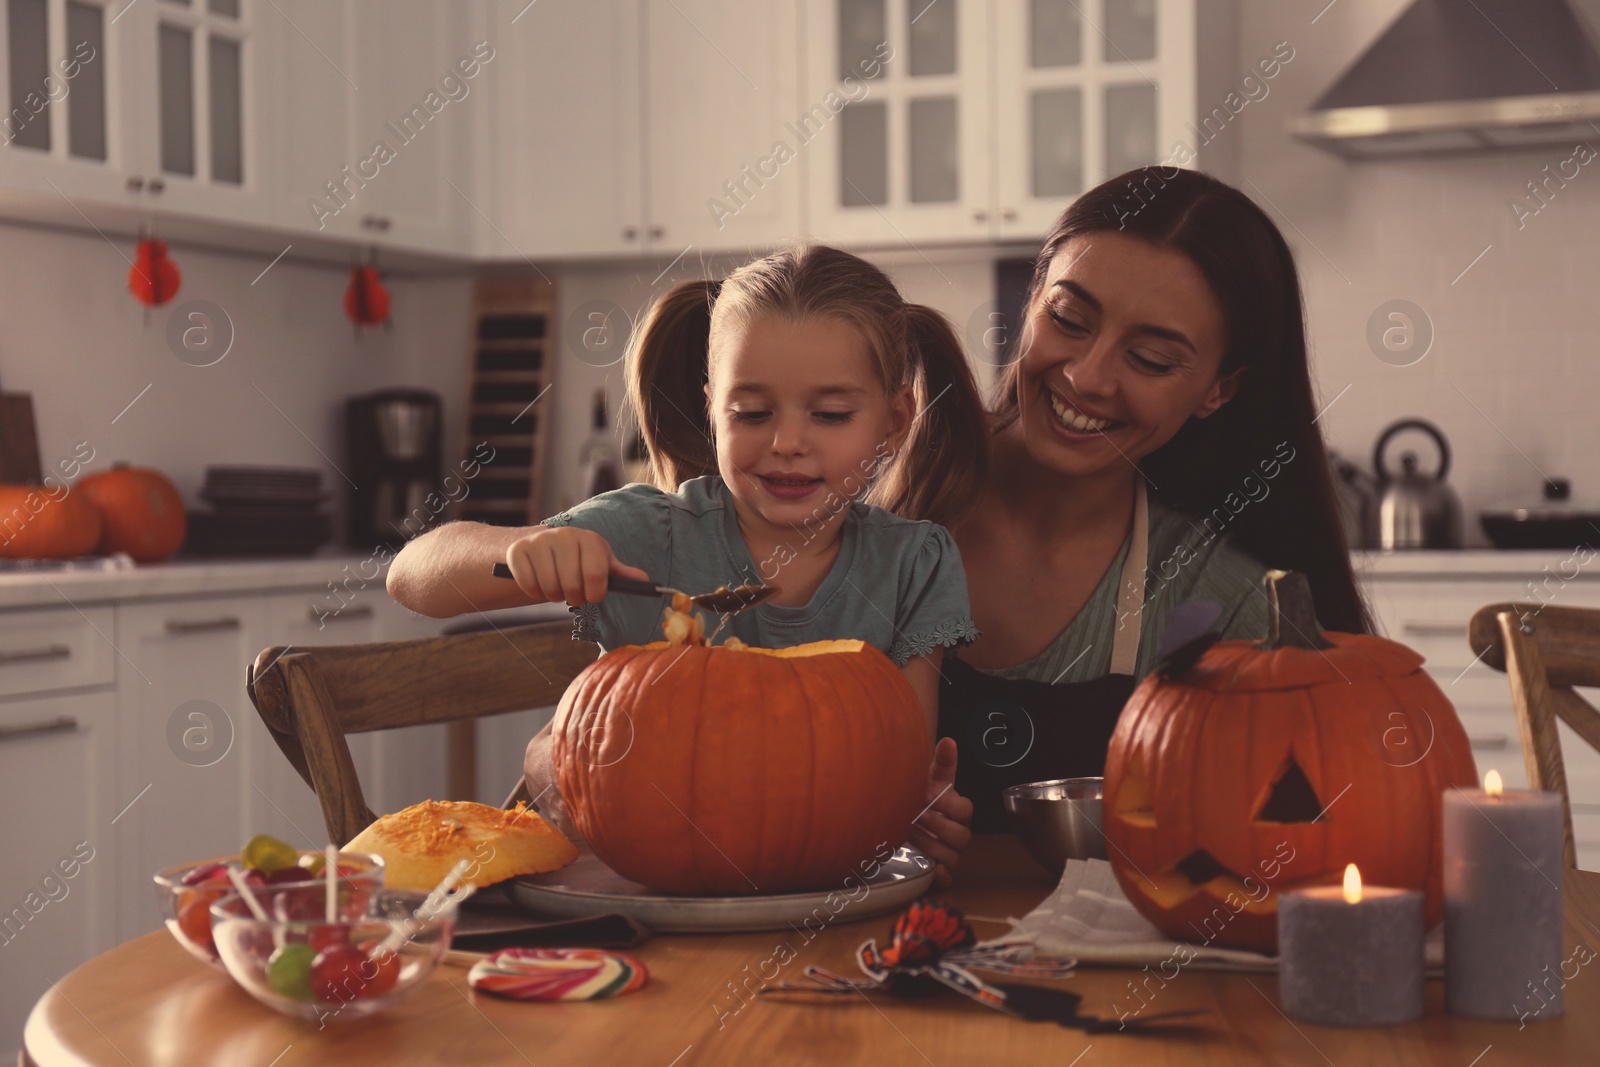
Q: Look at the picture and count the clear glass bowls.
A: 2